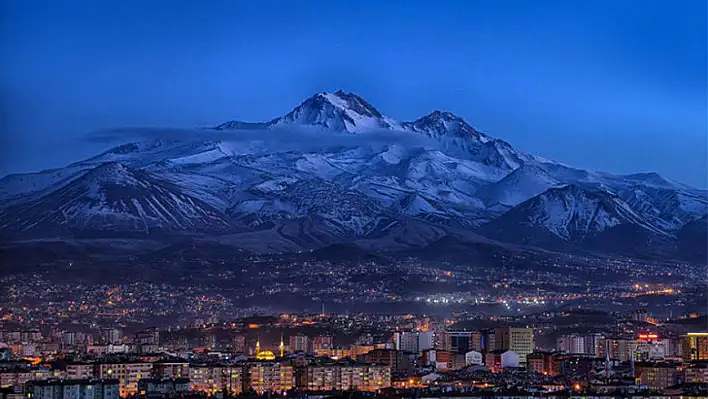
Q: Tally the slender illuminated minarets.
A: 2